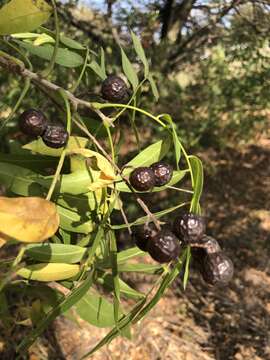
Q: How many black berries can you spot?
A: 10